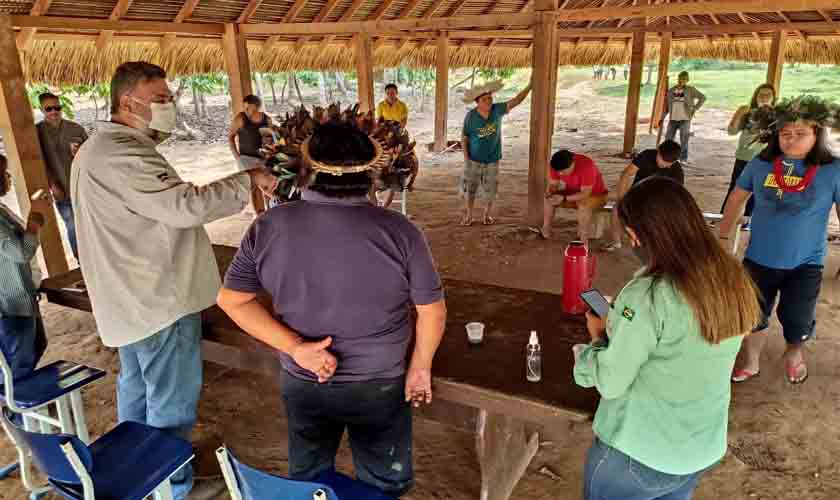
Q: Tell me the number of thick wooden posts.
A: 8